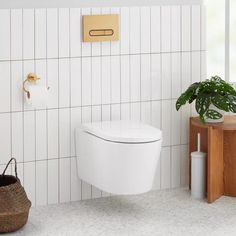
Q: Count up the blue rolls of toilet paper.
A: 0